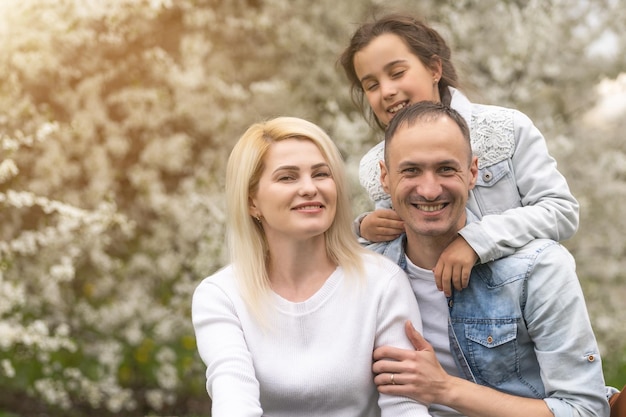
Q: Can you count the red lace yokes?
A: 0